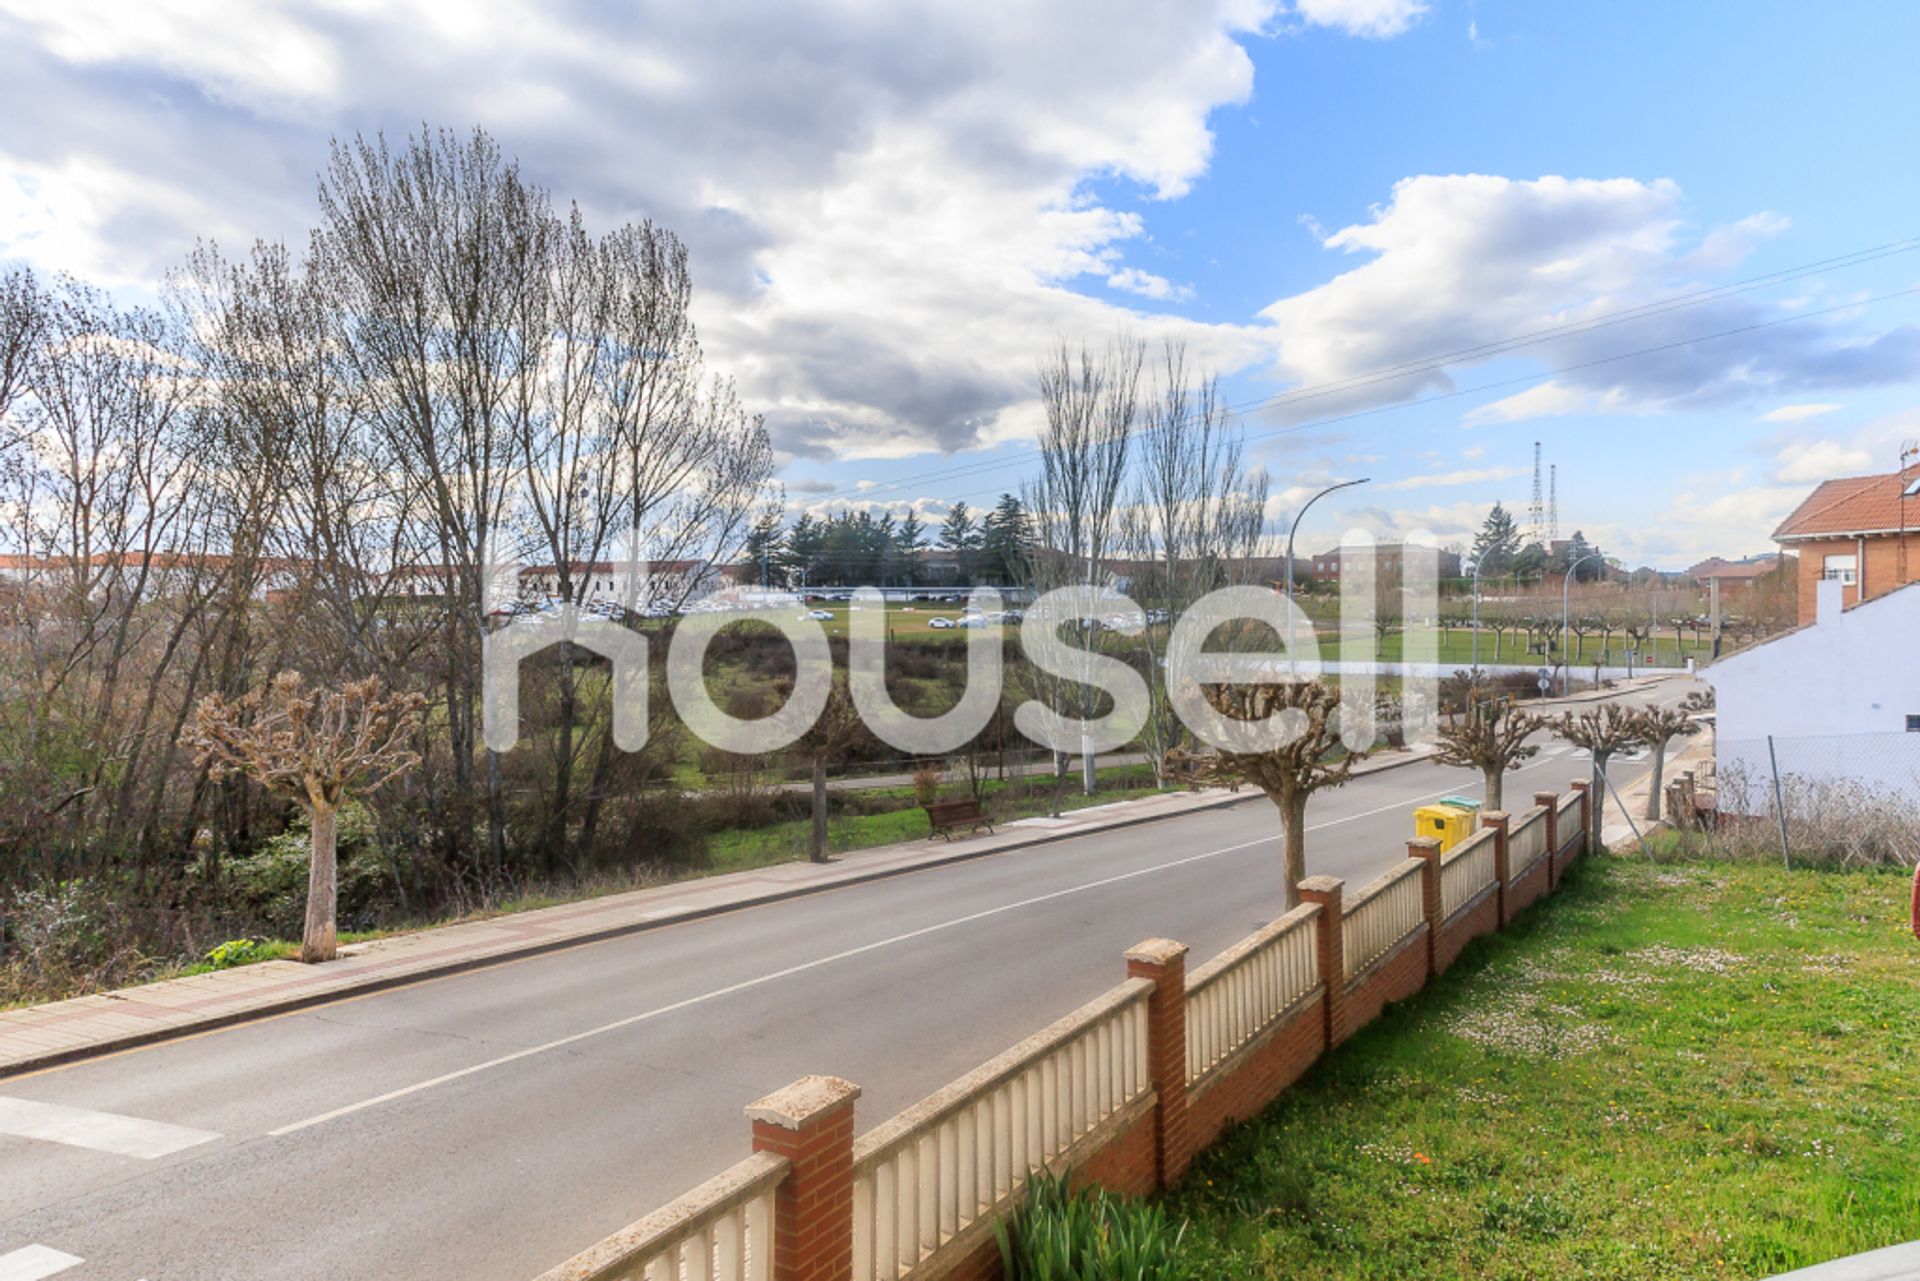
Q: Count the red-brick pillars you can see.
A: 7